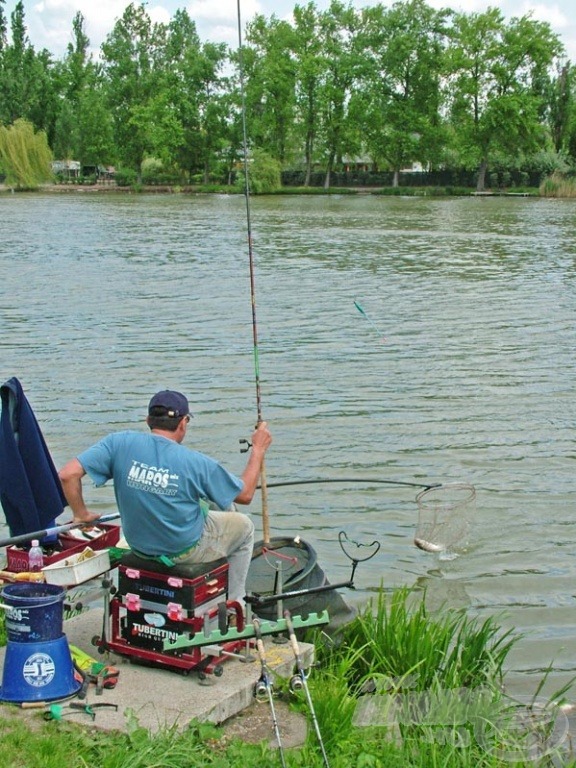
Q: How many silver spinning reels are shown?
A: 2